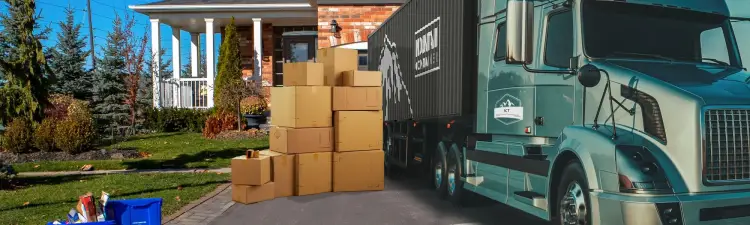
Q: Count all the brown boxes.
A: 12